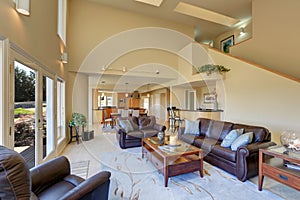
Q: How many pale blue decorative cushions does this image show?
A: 4